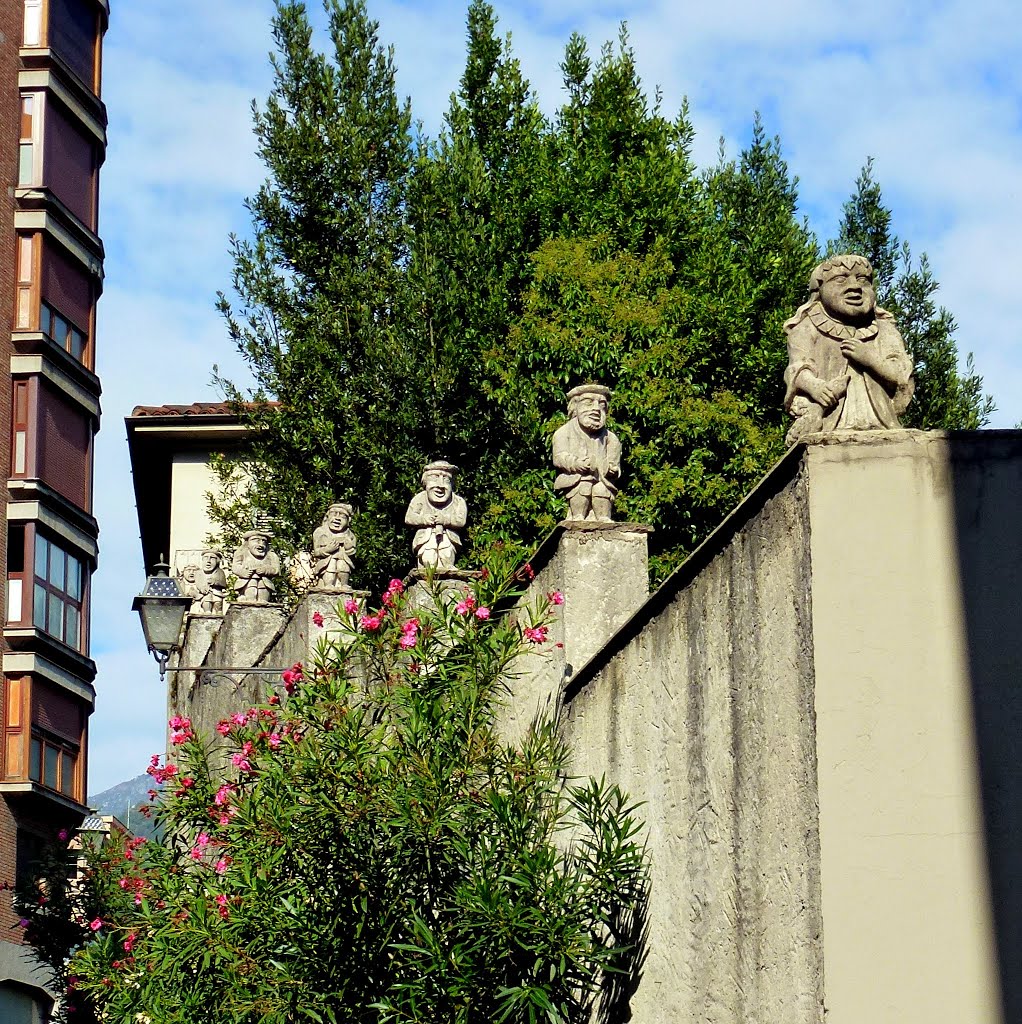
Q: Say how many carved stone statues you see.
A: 7